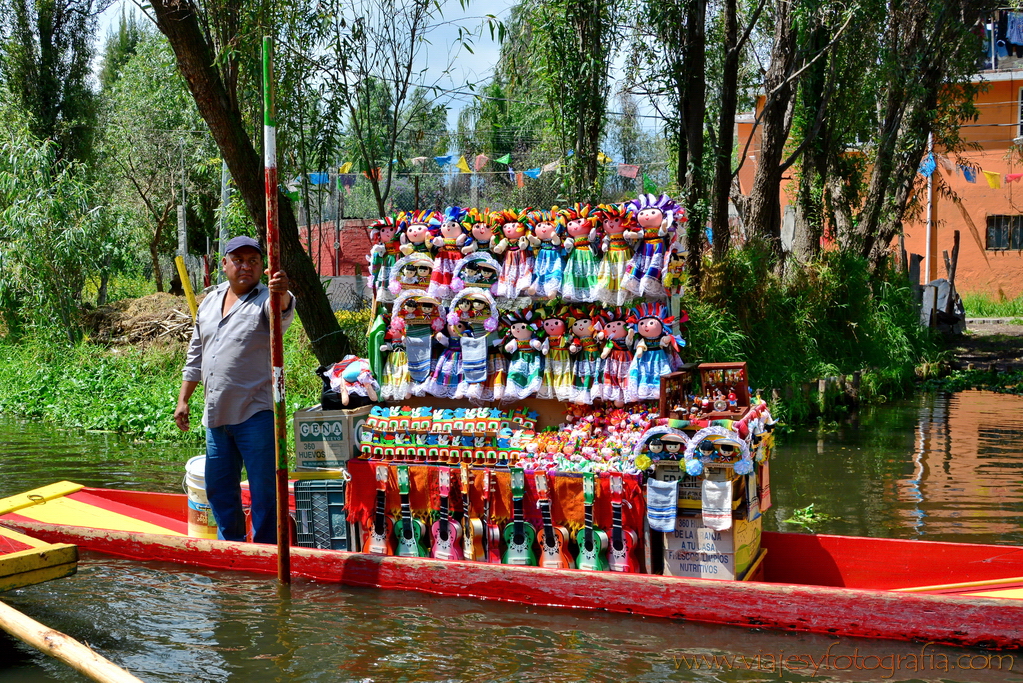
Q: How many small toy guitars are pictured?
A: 9